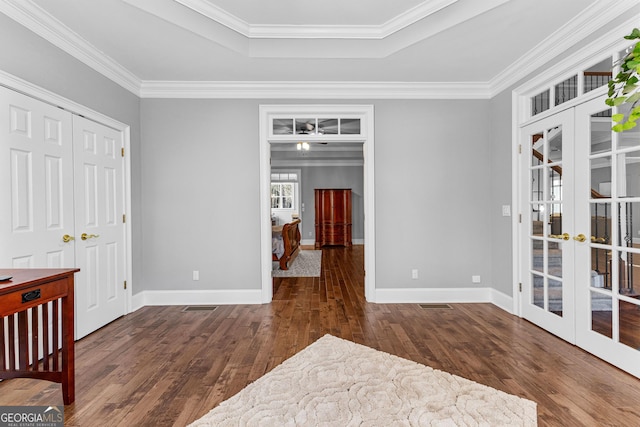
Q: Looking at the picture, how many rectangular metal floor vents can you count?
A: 2